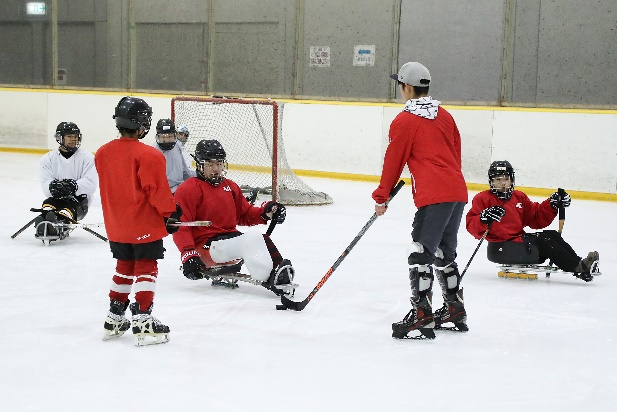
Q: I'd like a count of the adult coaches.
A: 1